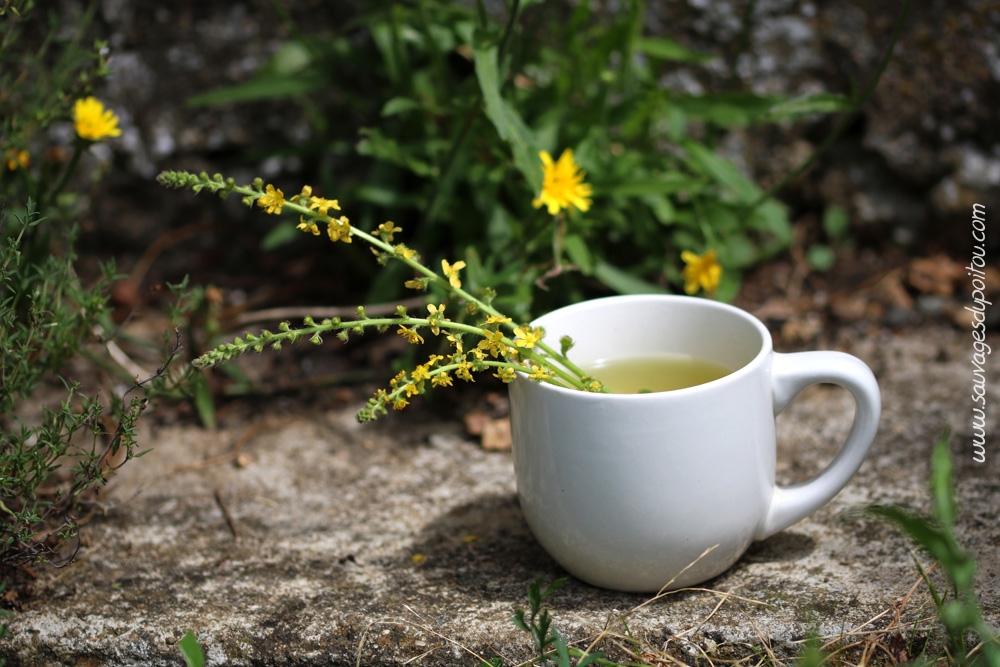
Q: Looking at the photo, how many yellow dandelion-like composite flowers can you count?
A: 3